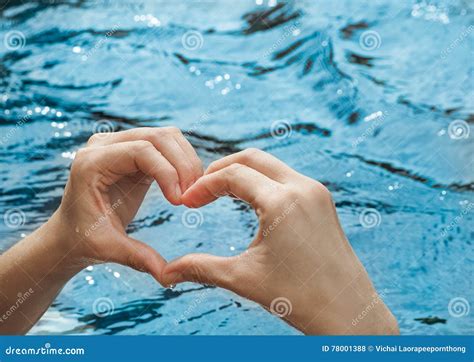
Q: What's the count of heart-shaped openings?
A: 1